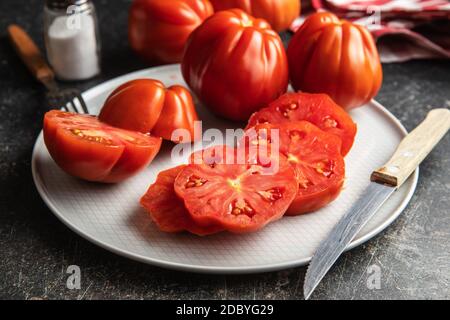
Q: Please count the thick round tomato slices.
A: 4